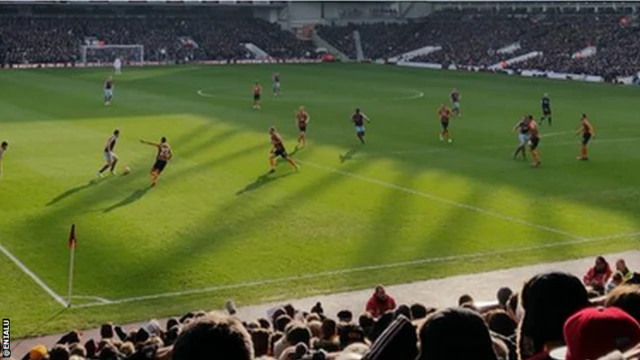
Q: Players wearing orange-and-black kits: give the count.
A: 7